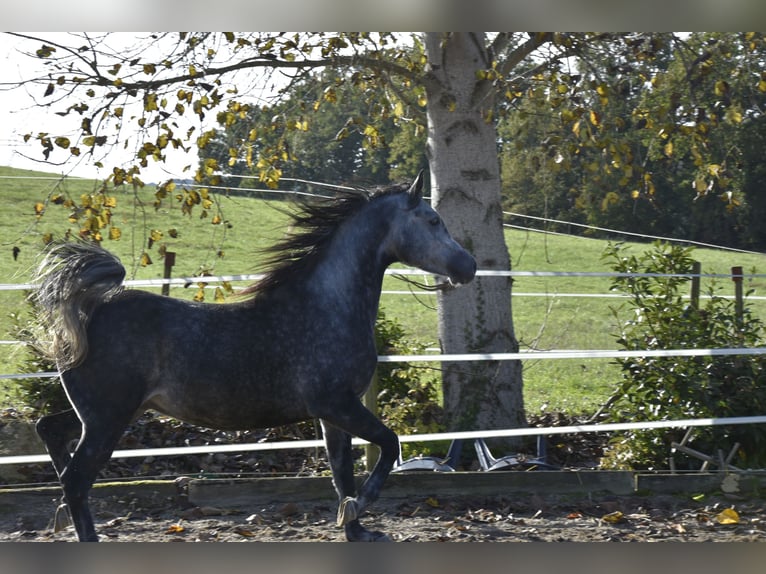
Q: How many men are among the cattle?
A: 0